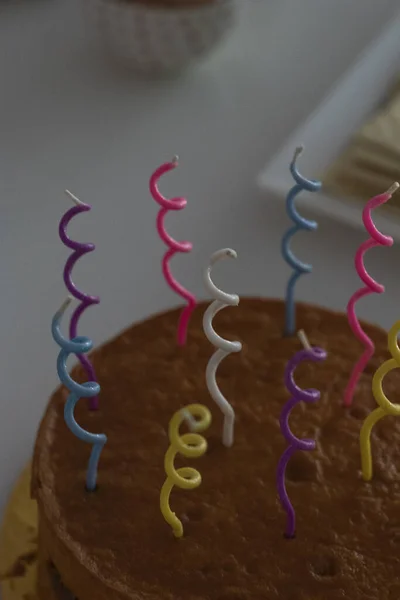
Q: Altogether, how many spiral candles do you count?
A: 9